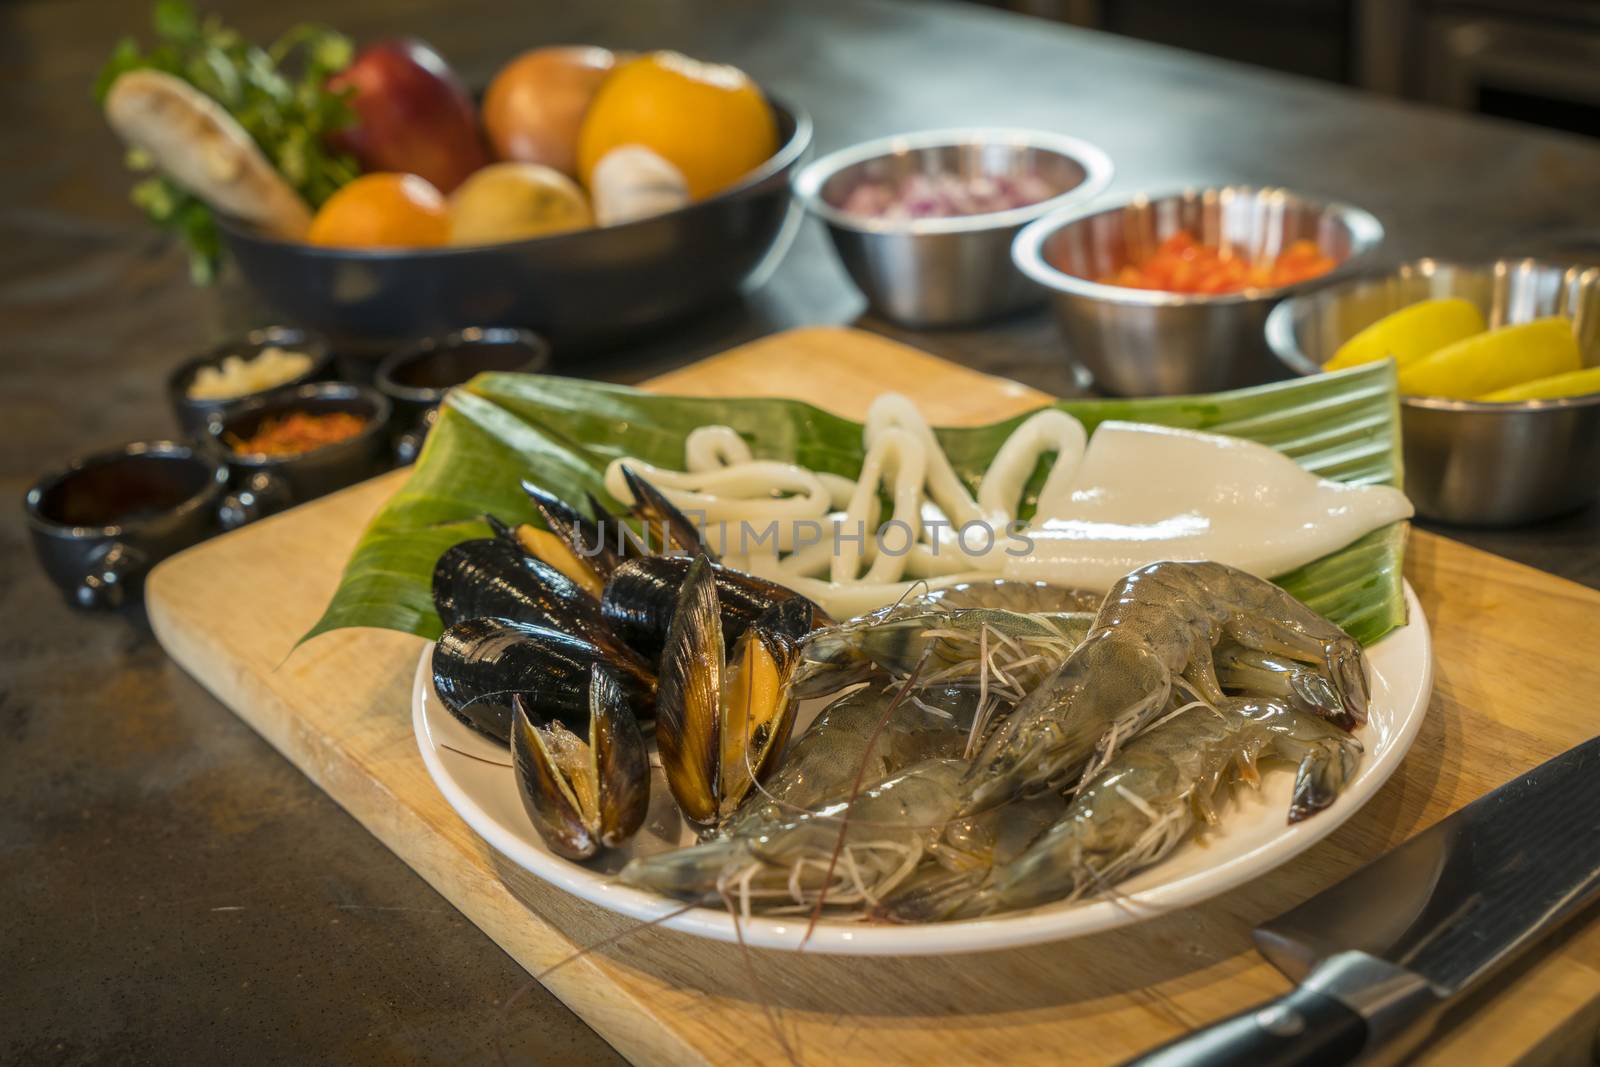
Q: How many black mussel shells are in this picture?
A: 7